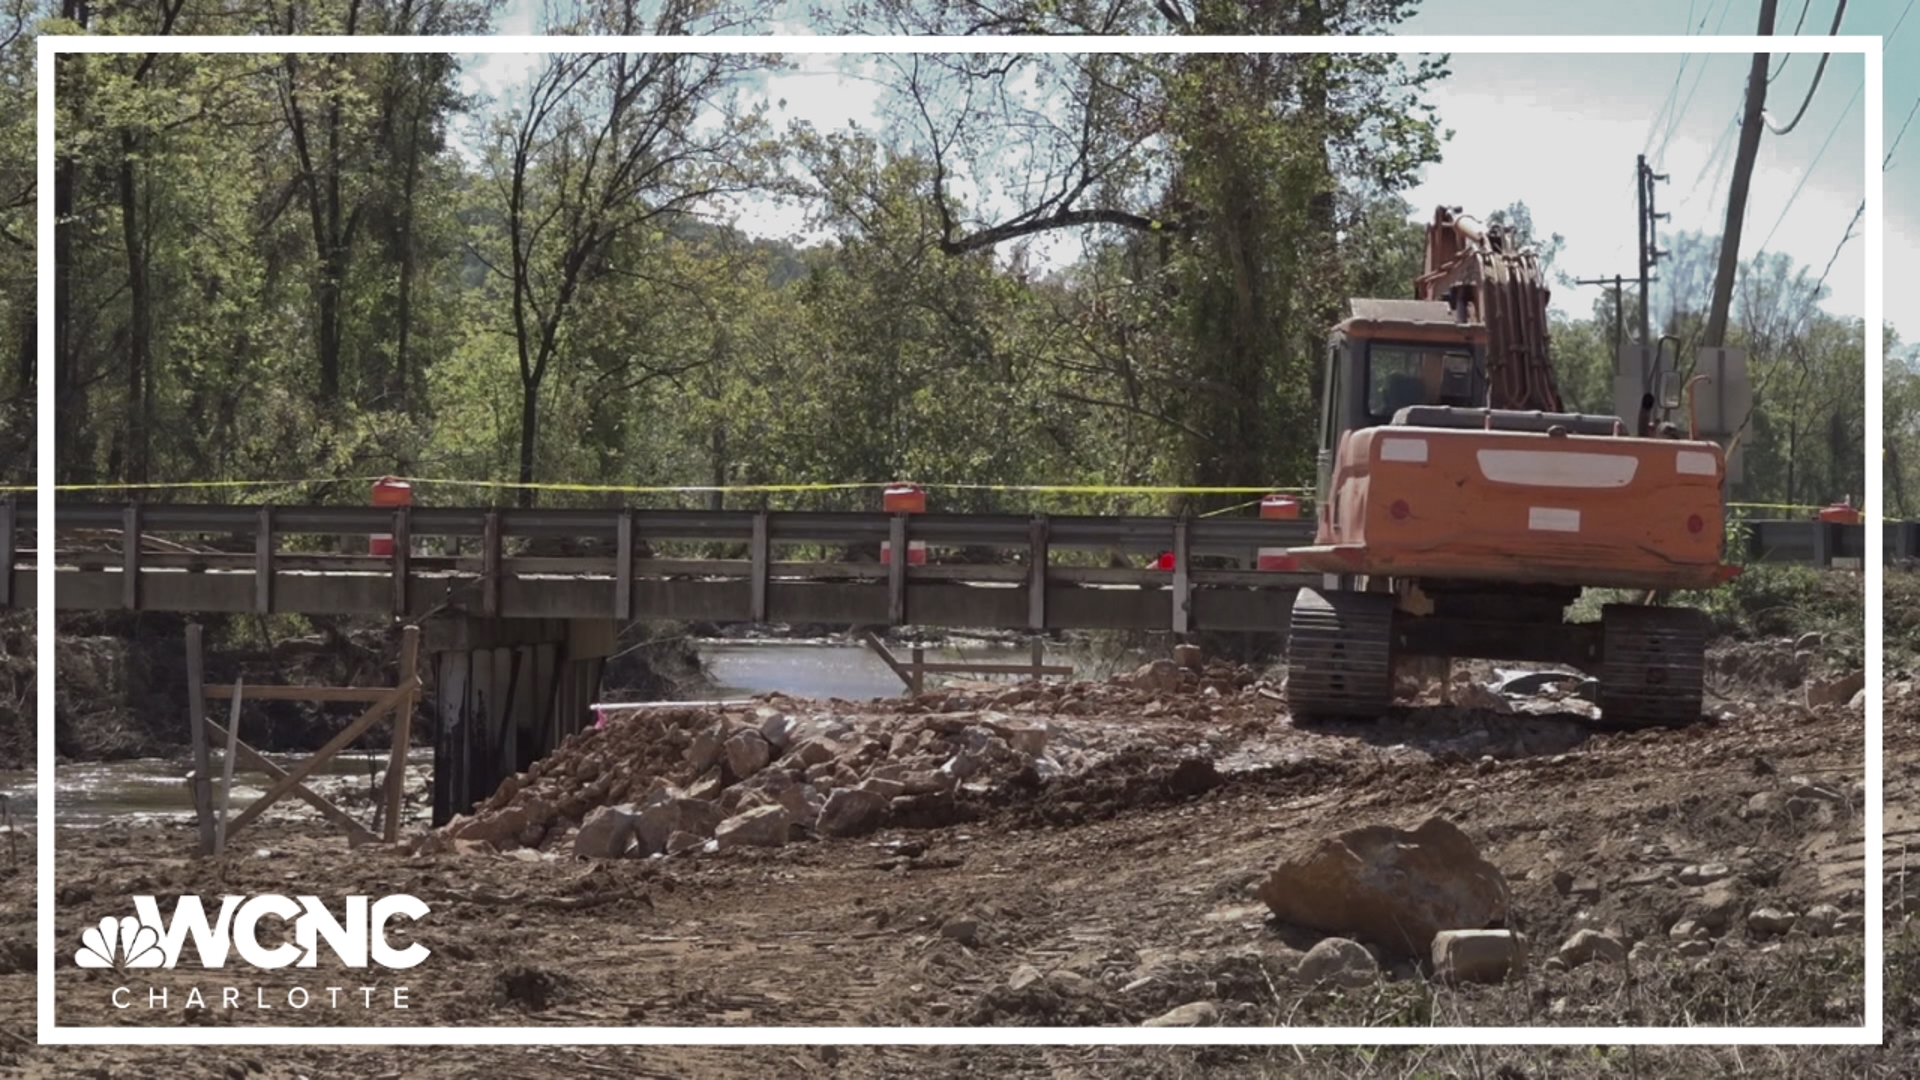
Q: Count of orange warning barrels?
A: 4